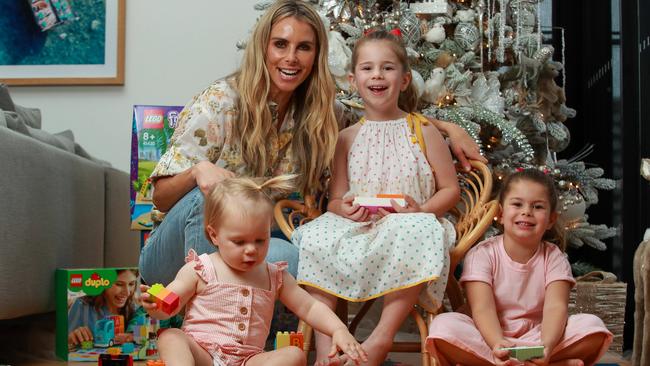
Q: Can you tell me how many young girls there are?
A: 3